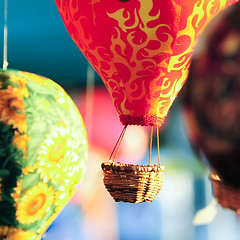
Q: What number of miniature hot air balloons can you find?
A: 3